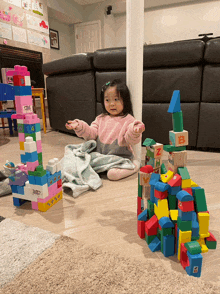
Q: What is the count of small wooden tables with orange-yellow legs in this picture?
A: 1